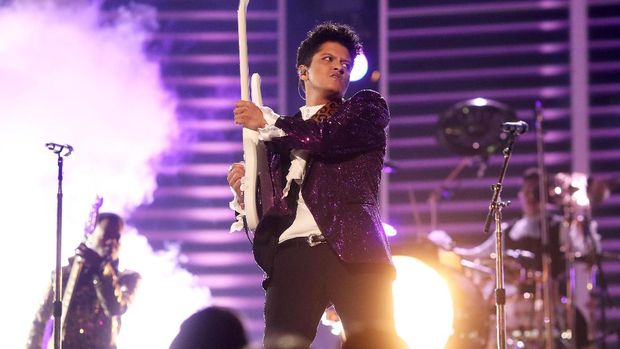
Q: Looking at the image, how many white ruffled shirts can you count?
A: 1